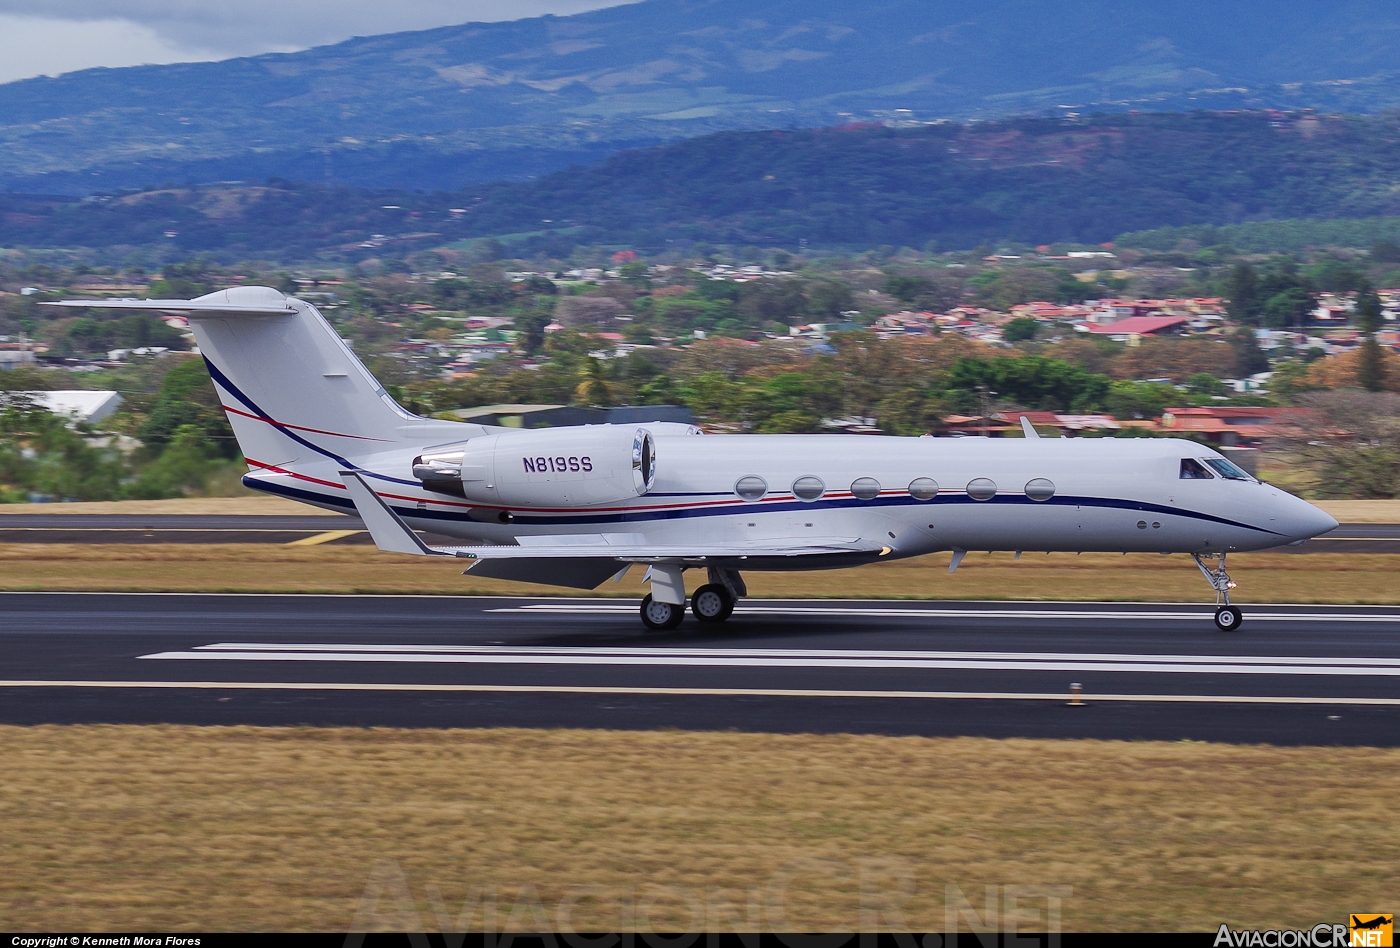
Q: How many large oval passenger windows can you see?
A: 6